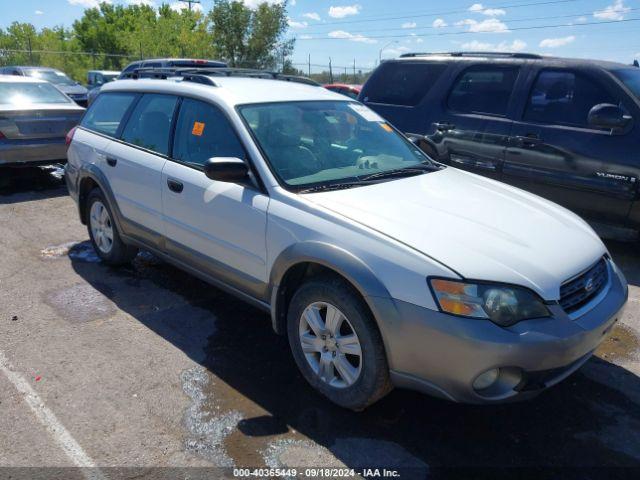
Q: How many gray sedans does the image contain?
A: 1